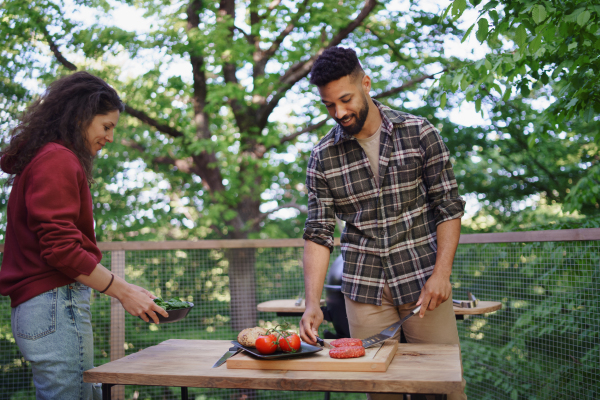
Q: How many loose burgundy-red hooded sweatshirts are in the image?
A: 1